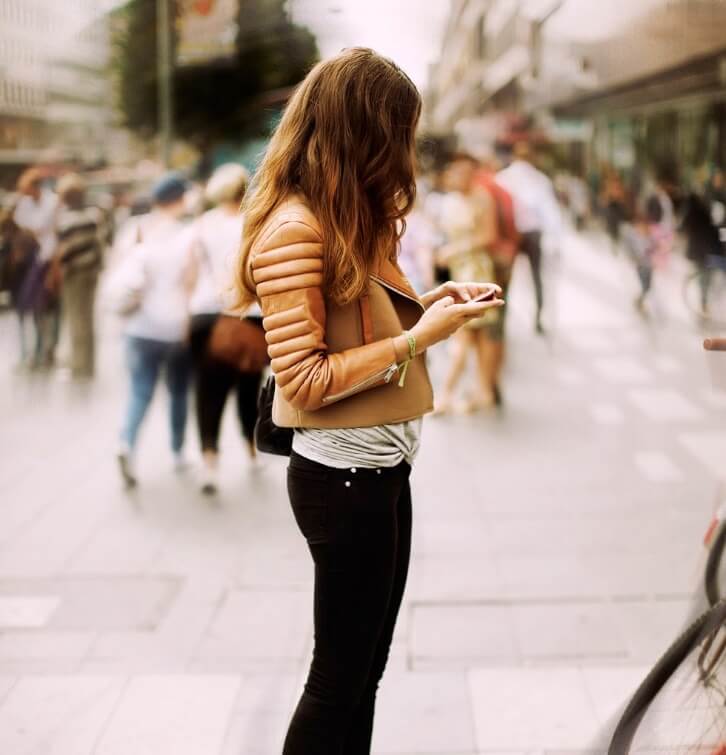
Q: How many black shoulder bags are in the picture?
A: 1